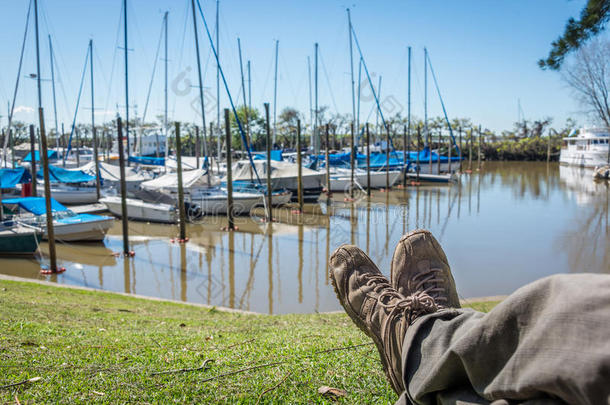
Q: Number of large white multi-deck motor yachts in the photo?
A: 1